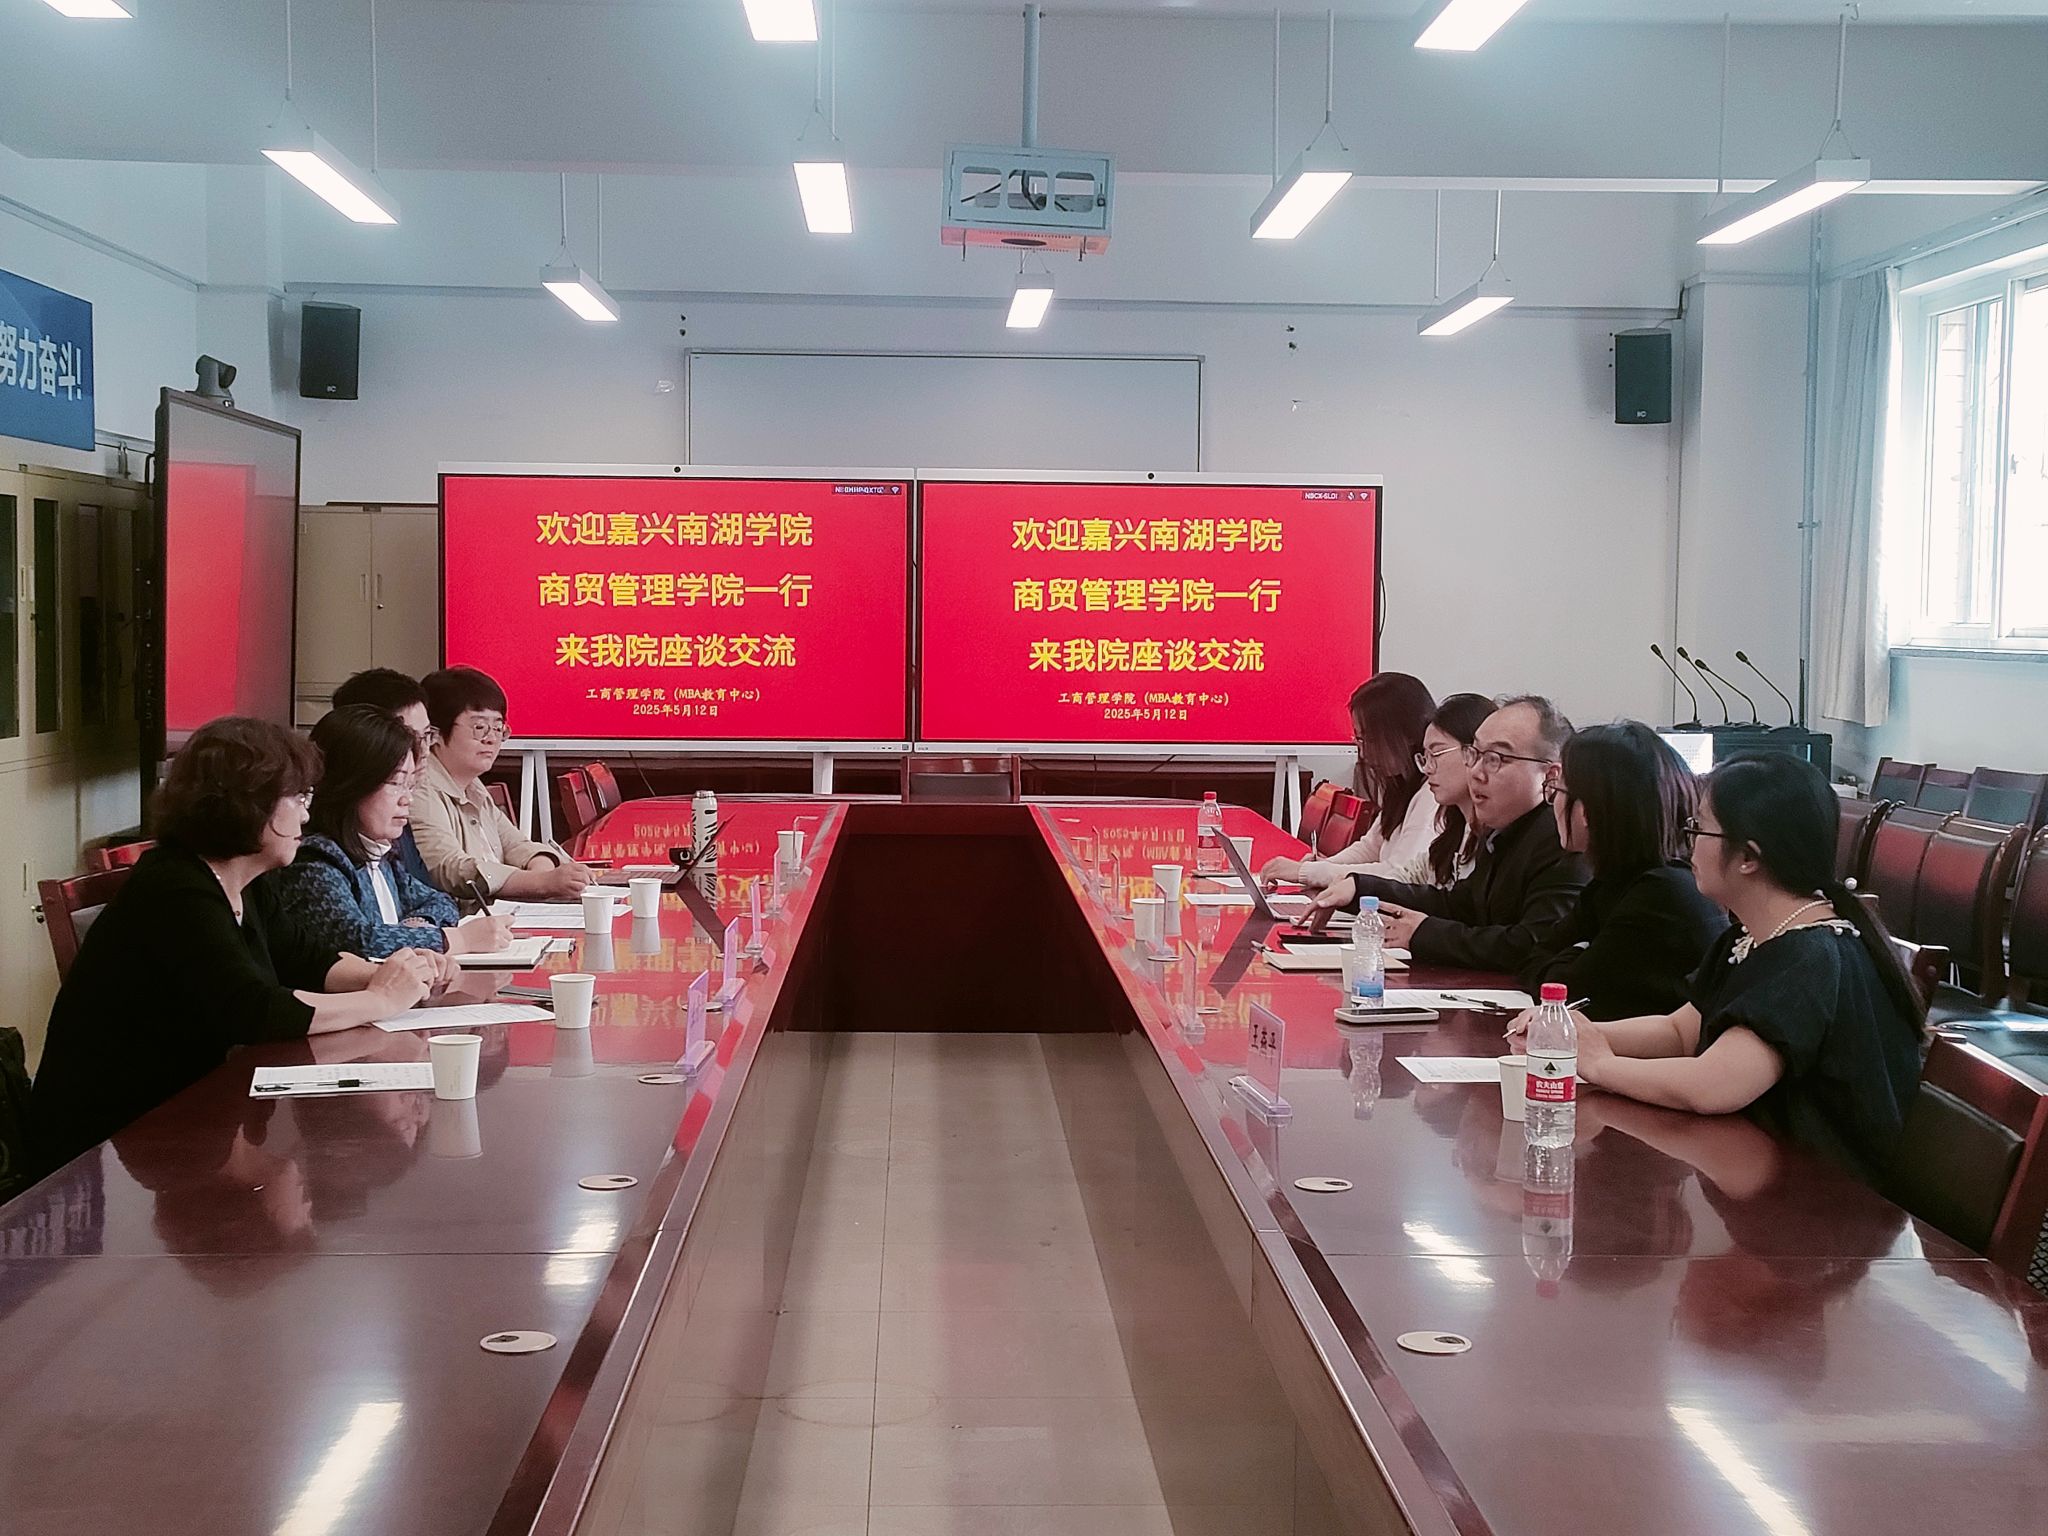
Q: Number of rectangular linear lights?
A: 10